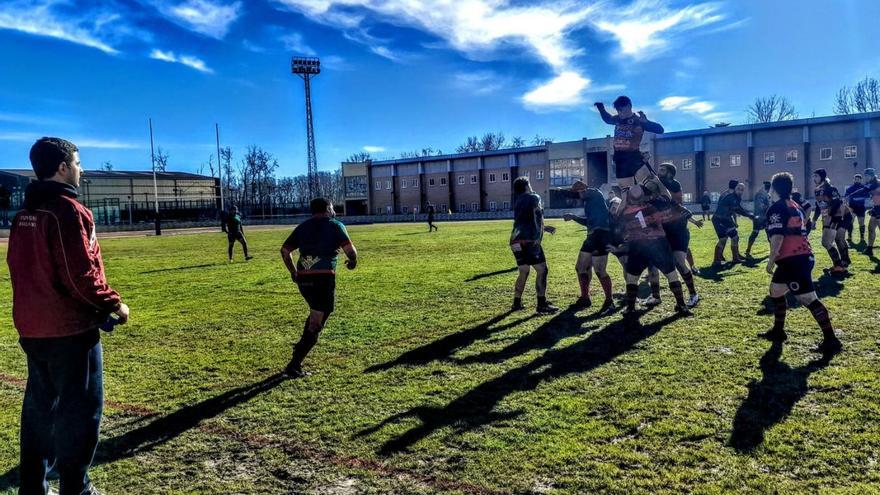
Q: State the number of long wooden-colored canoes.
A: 0